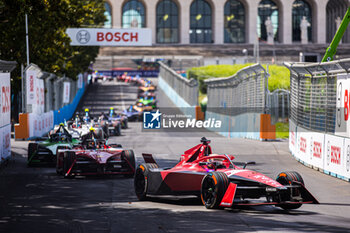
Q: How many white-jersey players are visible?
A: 0